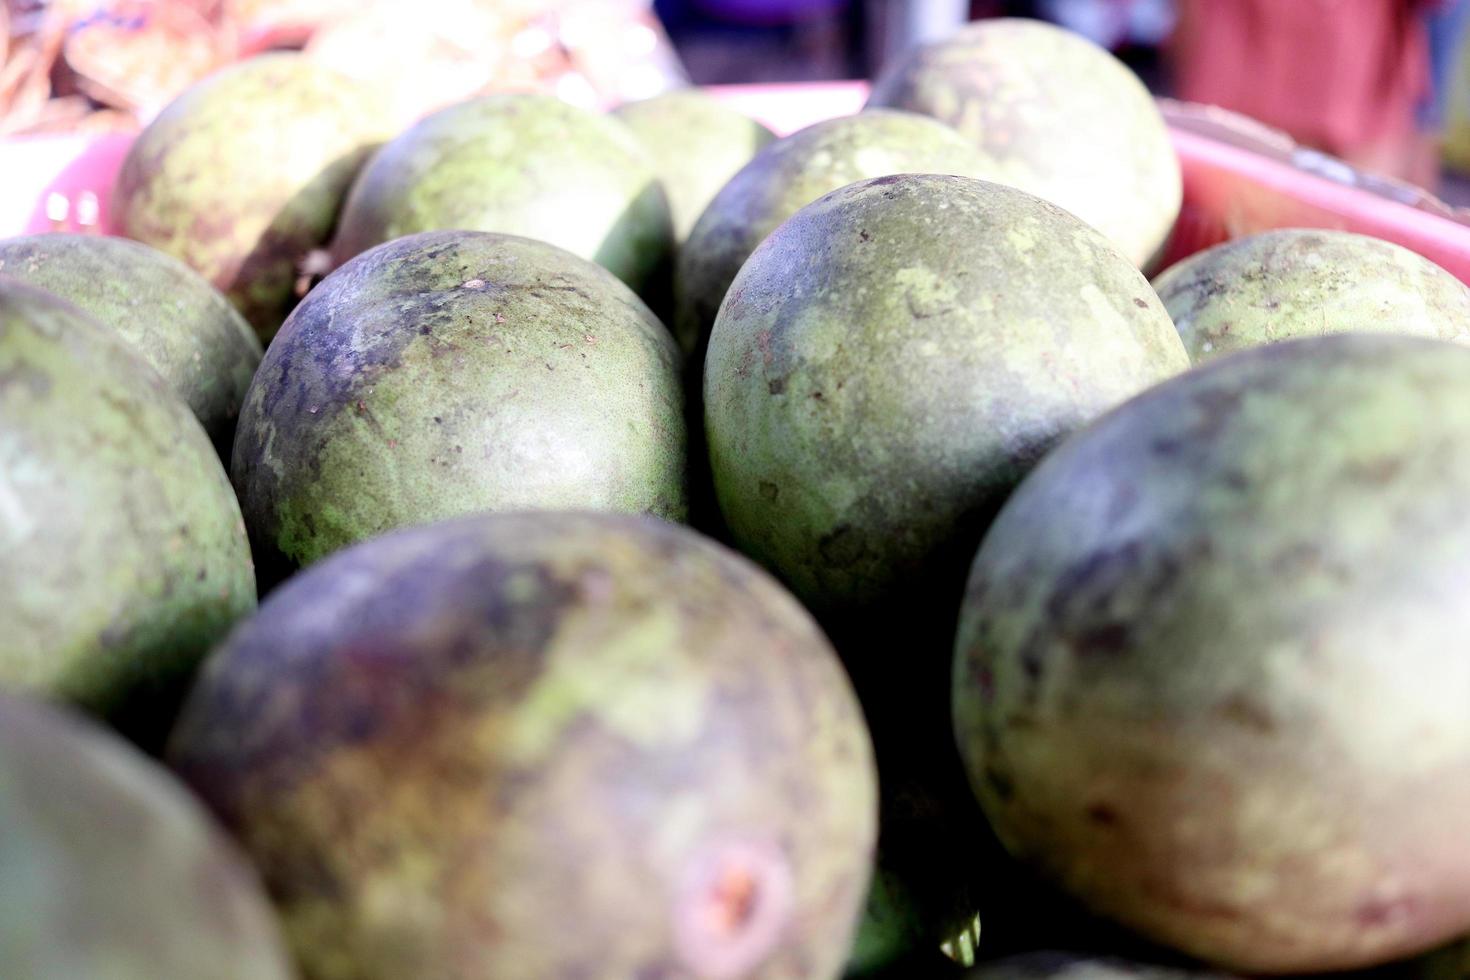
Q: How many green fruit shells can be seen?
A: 13